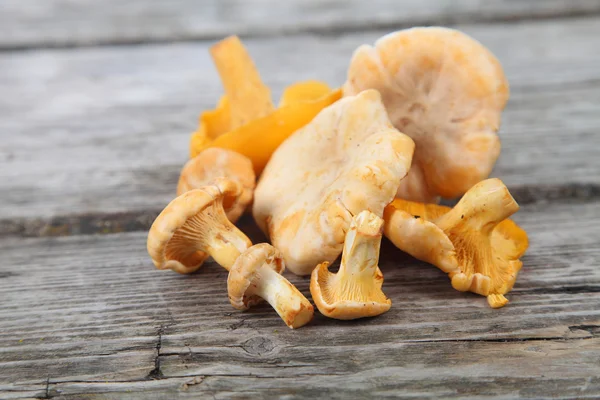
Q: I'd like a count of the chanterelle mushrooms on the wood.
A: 8